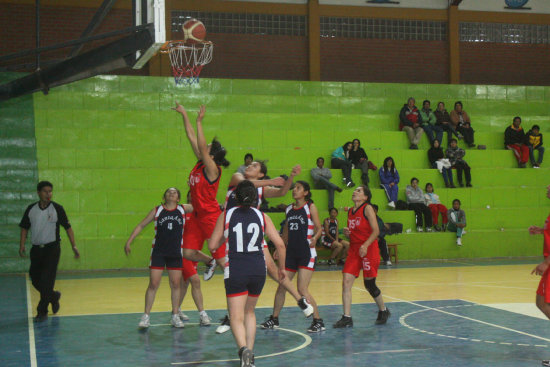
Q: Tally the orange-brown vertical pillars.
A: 3